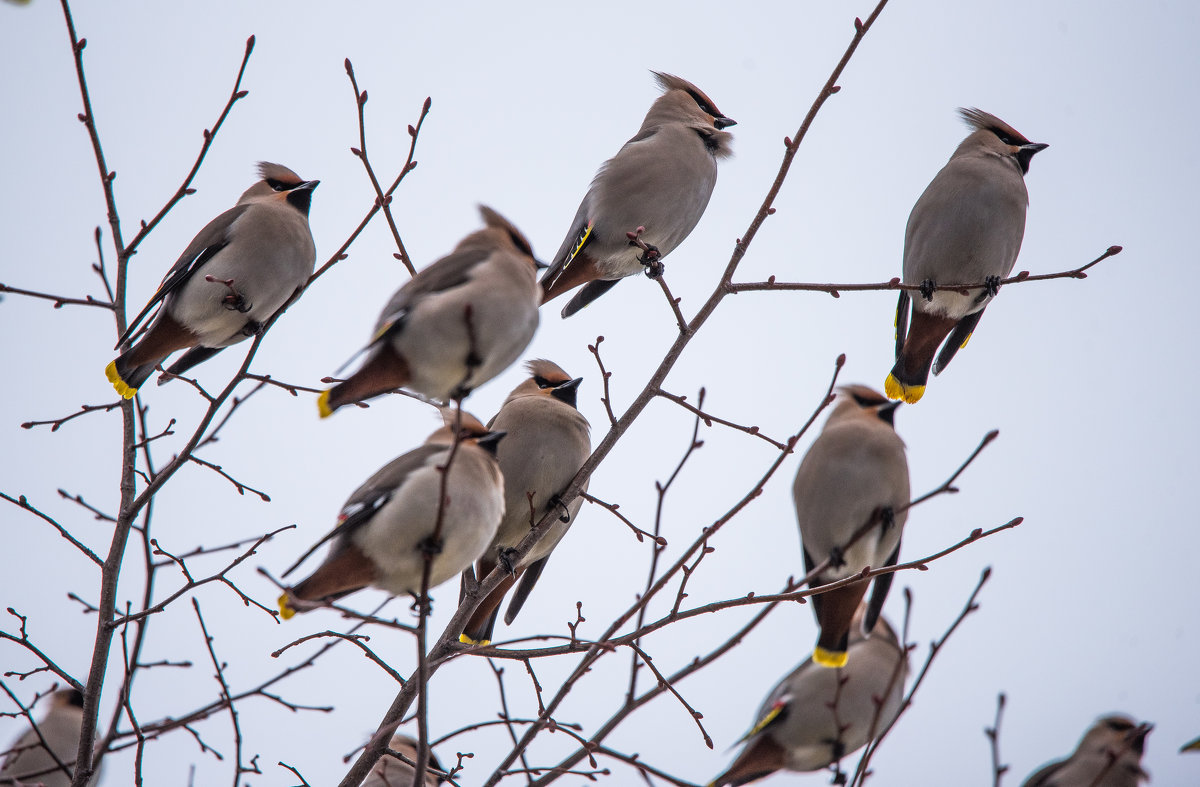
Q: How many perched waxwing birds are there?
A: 11